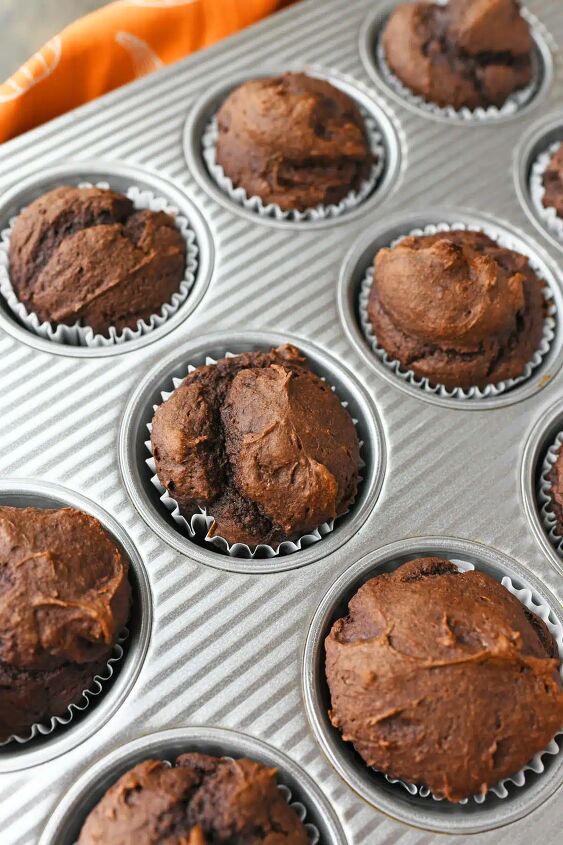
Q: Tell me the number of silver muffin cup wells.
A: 10